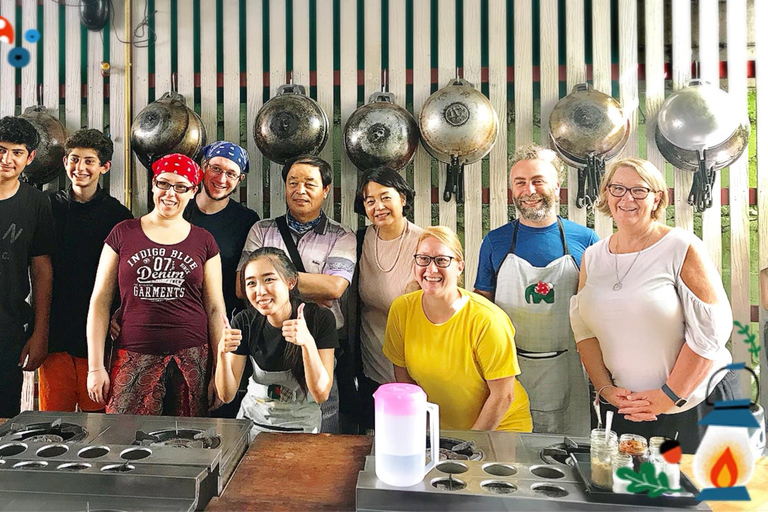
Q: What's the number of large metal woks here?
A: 7